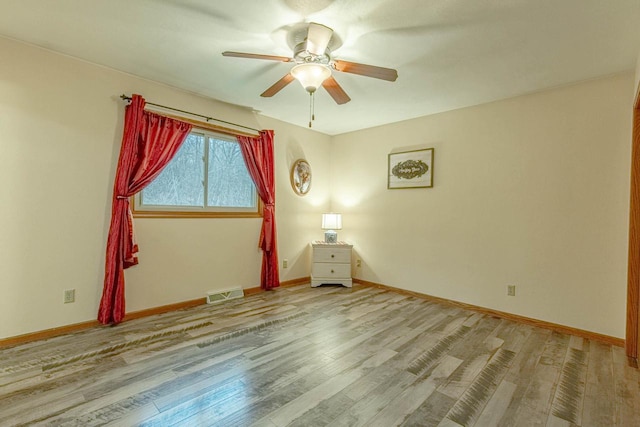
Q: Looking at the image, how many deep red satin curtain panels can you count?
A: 2